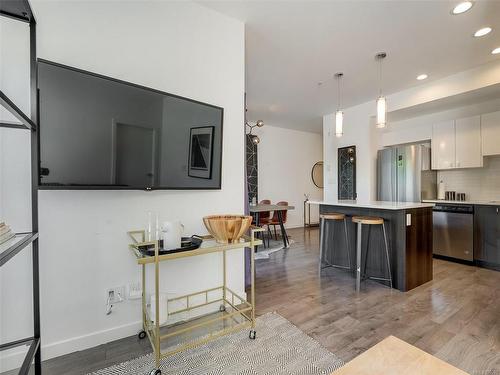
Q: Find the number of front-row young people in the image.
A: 0